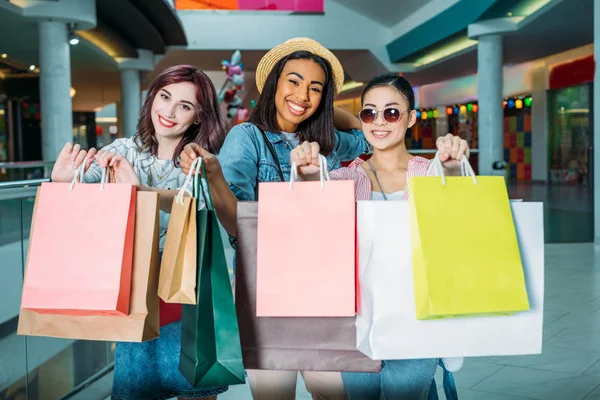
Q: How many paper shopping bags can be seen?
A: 8